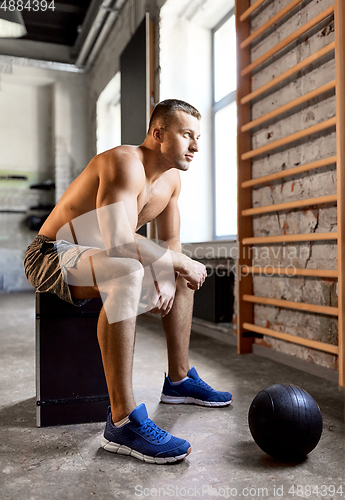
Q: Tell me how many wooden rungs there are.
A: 12